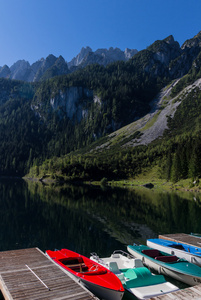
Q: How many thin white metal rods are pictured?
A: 1